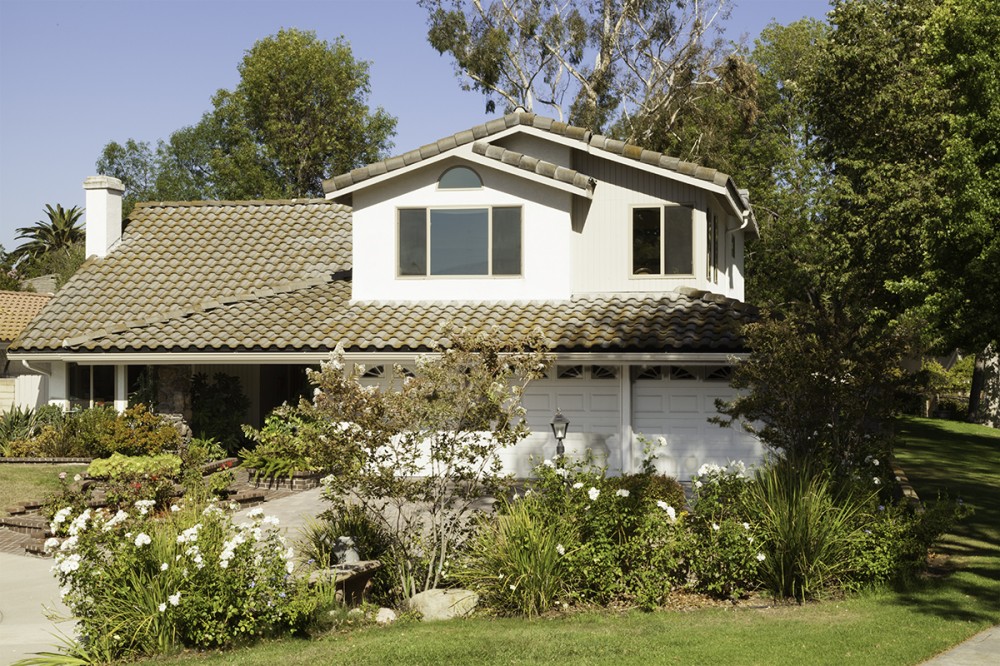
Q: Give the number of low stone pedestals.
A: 1